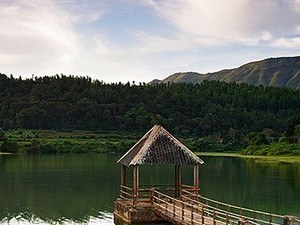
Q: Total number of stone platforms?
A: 1